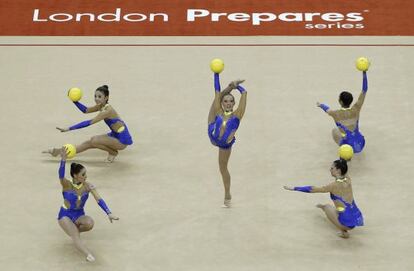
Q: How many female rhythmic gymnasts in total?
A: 5